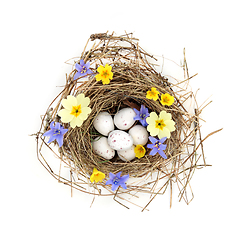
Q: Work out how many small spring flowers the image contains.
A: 12